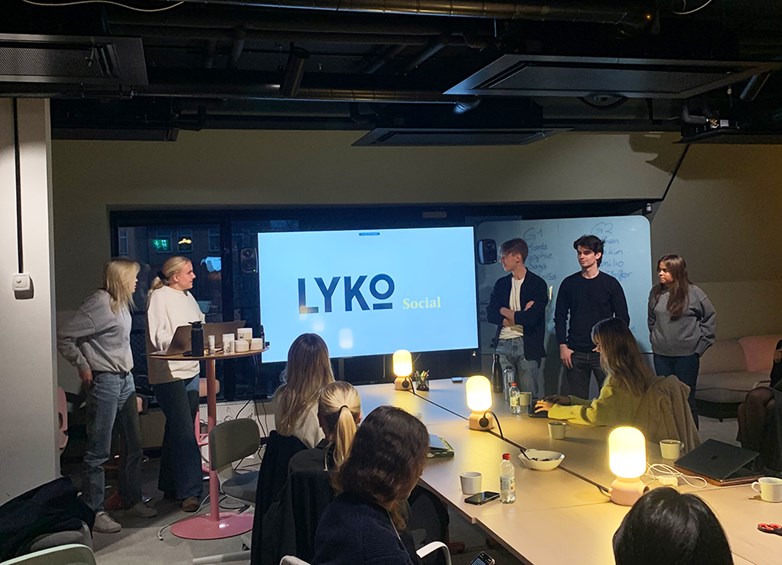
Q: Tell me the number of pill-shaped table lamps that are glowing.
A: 3